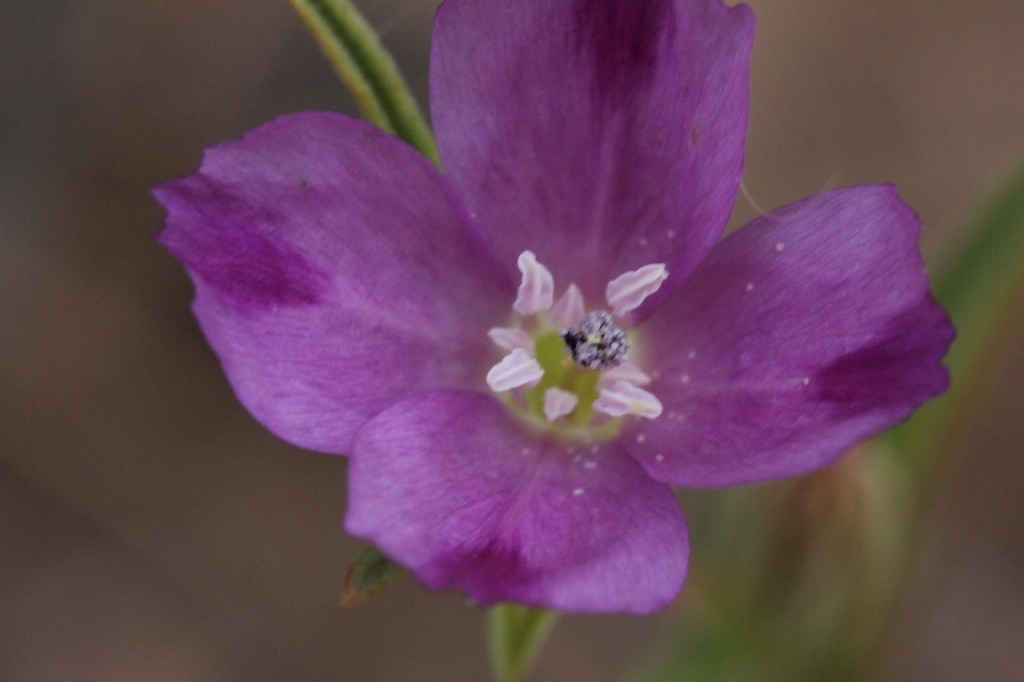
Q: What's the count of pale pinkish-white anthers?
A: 8